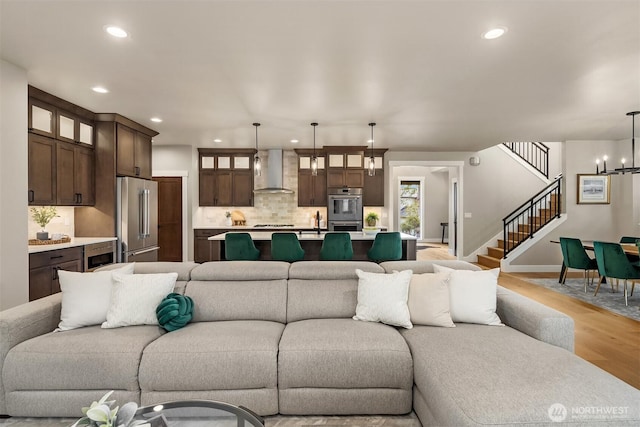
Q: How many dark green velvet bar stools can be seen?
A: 4